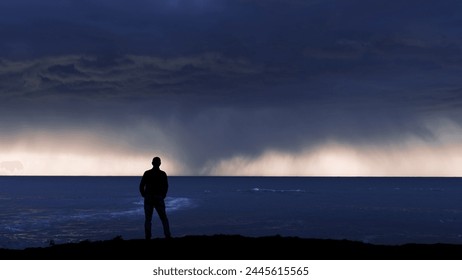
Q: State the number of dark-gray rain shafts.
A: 1